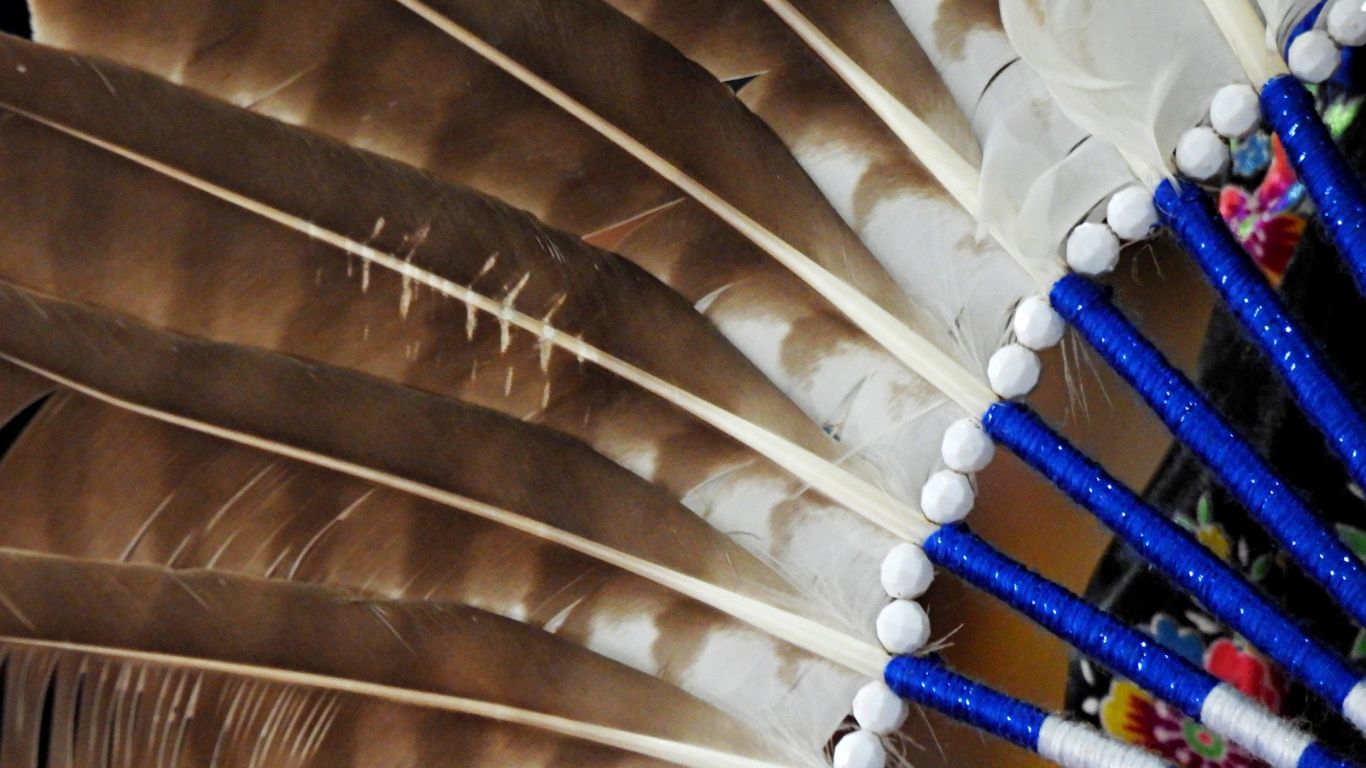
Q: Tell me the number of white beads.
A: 14